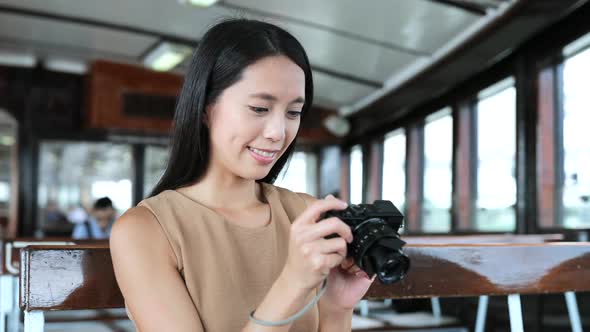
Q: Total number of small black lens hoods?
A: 1